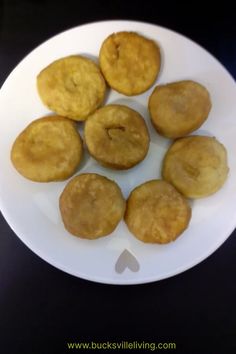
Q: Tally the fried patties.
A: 8